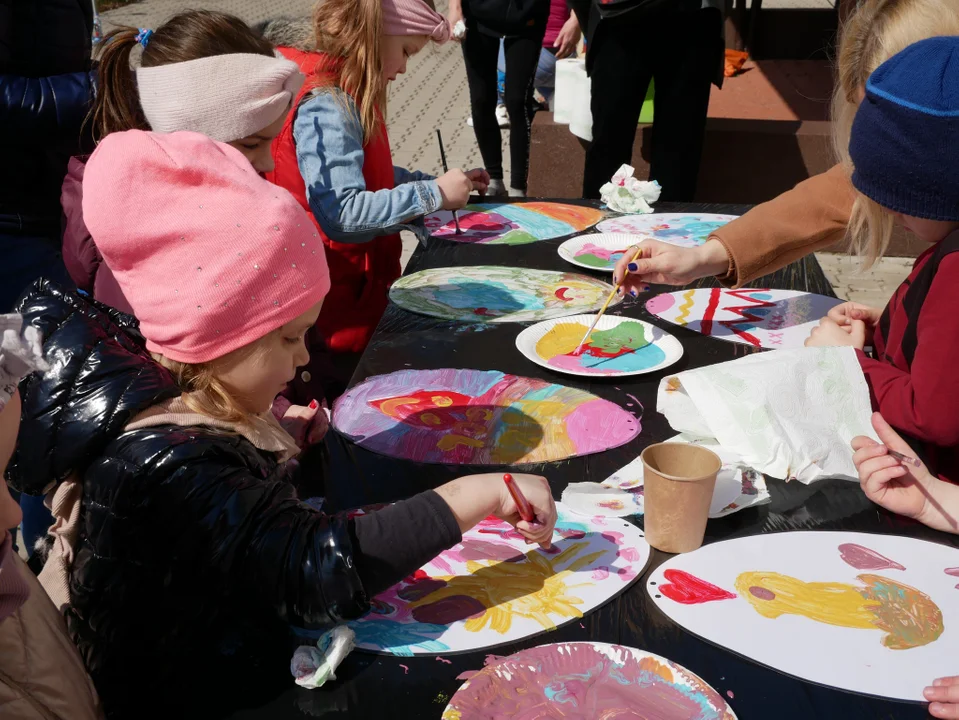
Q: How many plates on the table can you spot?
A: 3